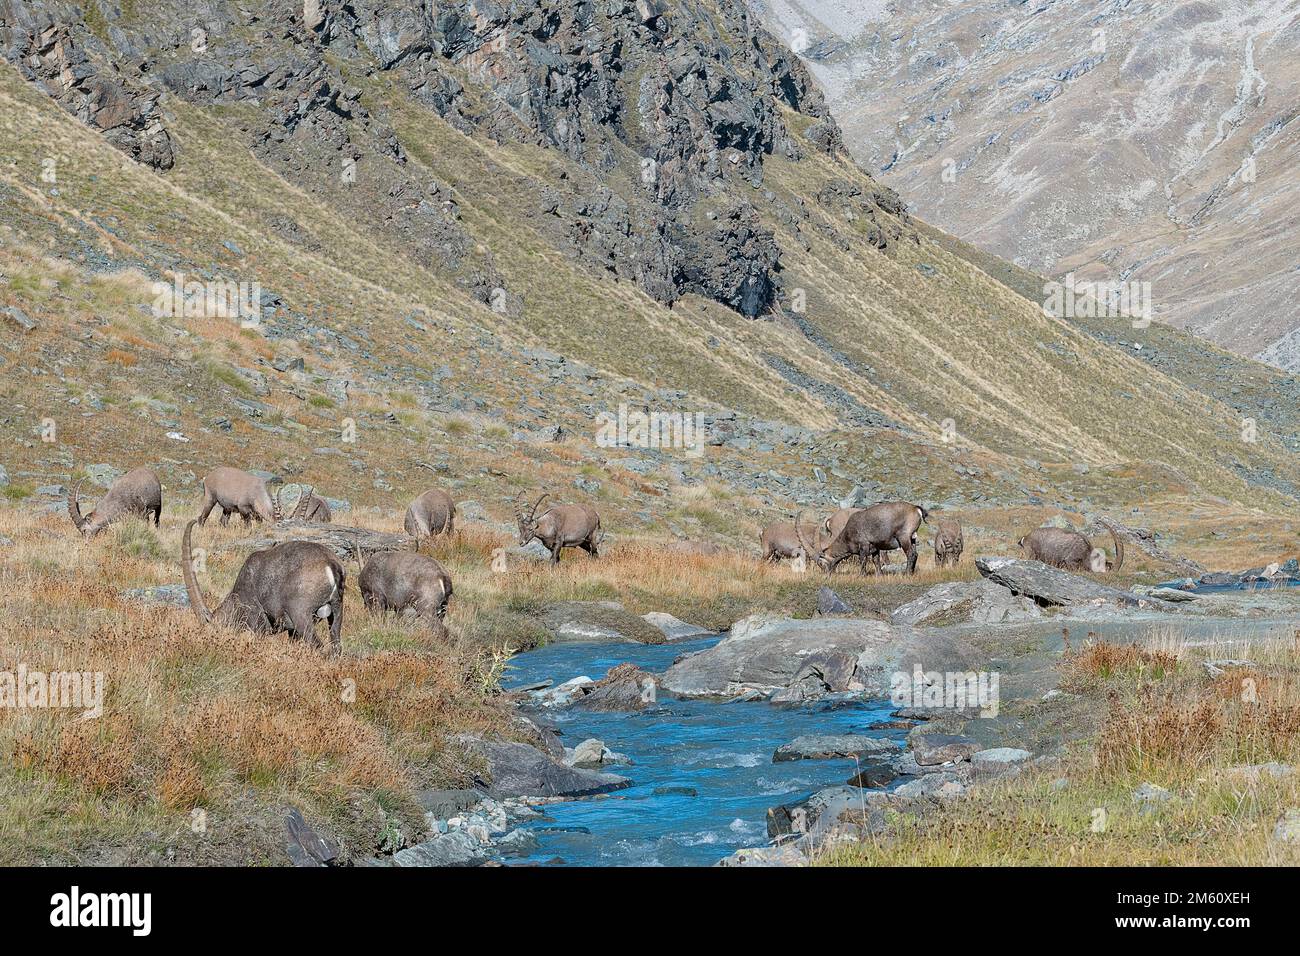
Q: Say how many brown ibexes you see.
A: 12